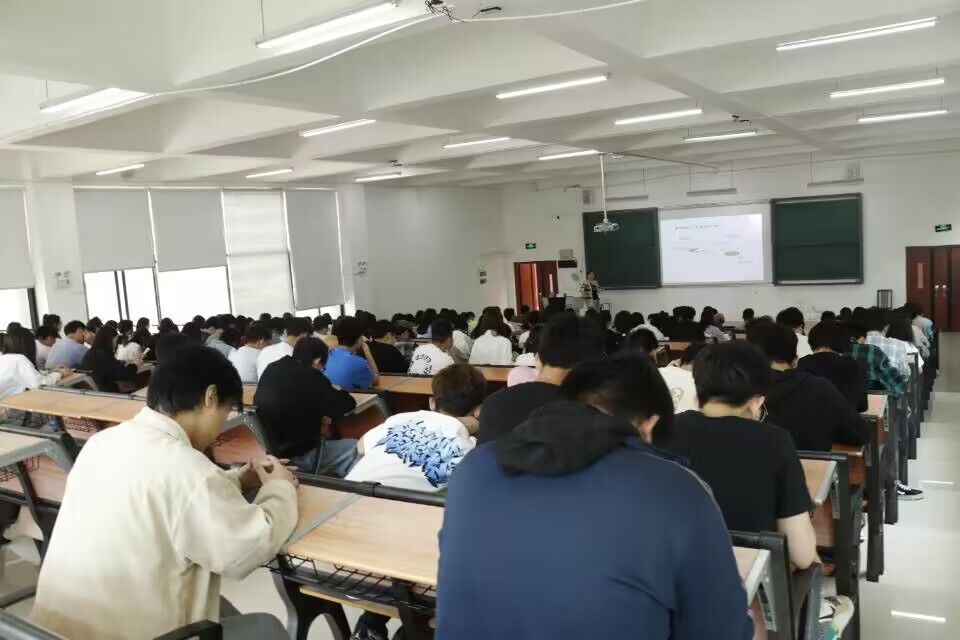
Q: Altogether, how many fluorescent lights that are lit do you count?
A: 14